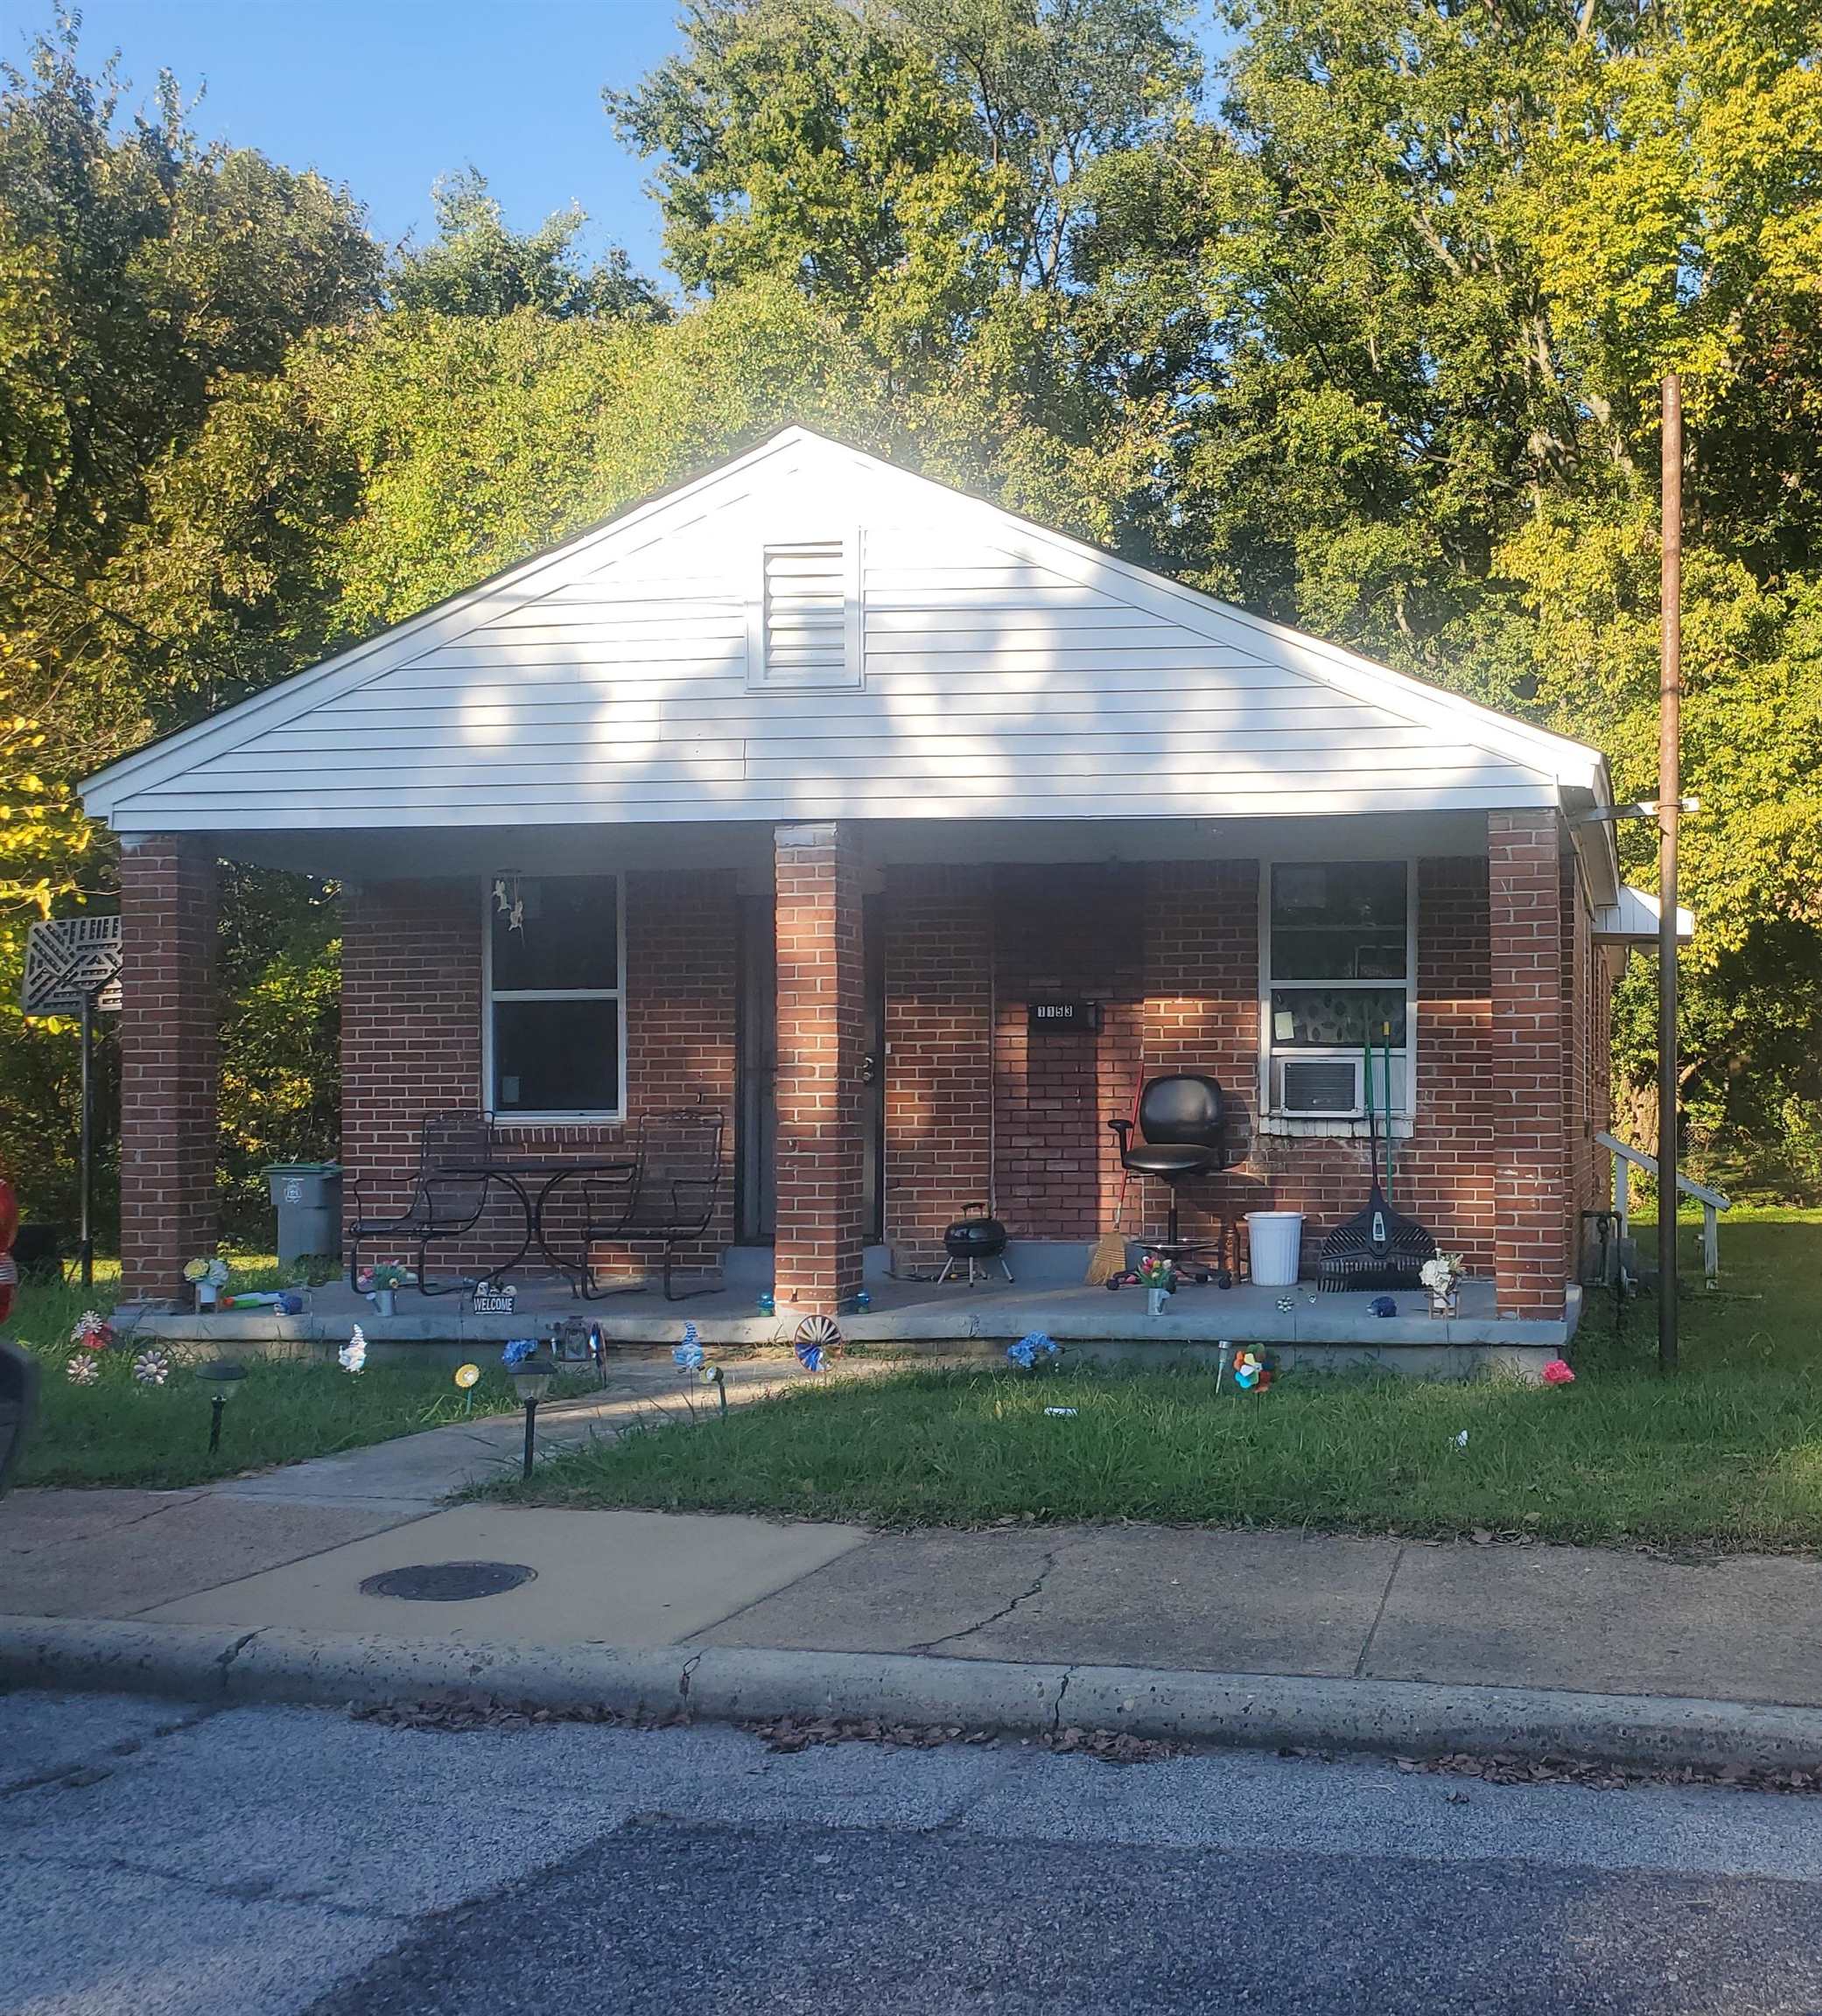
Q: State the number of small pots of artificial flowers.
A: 4